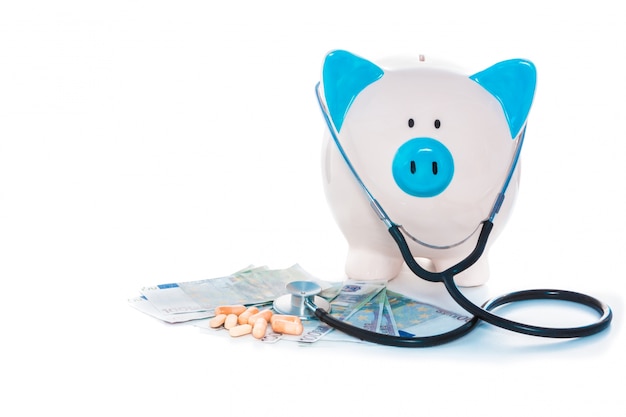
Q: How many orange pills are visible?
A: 9